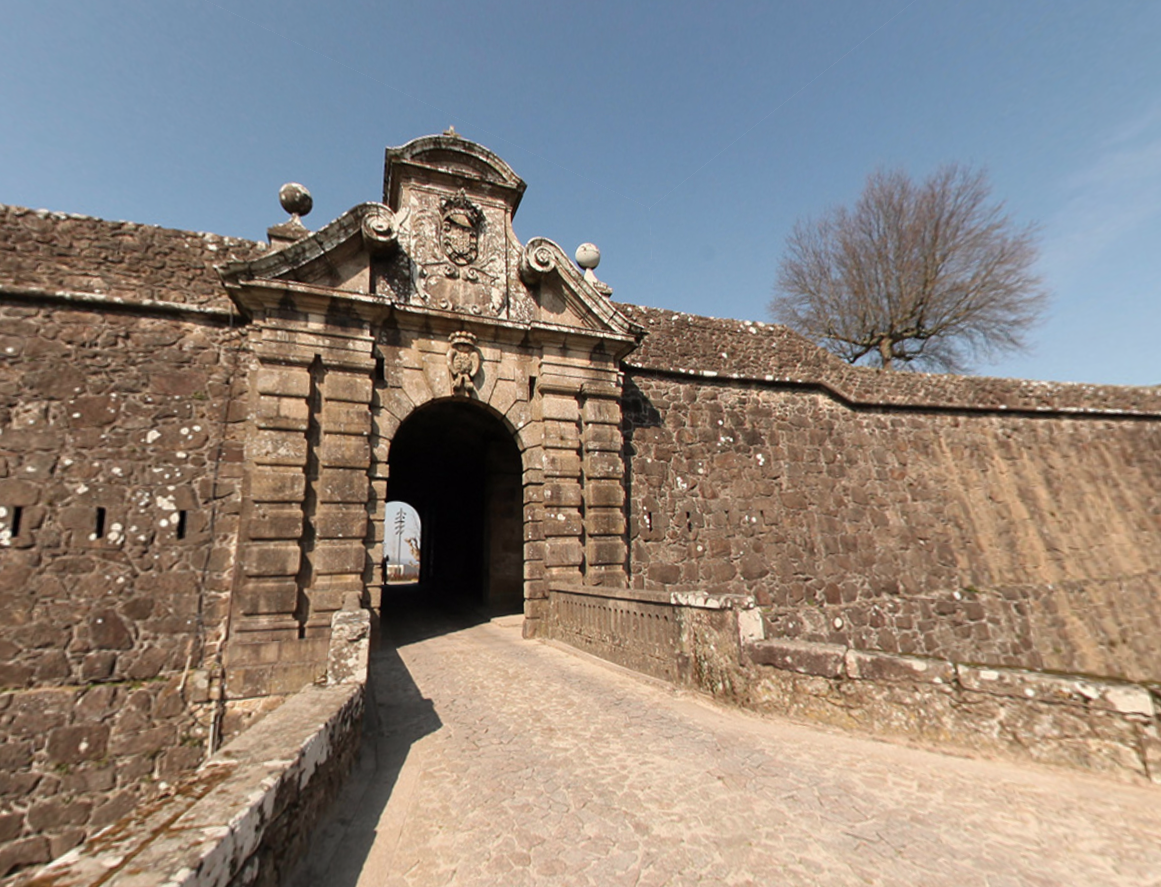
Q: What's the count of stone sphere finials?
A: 2